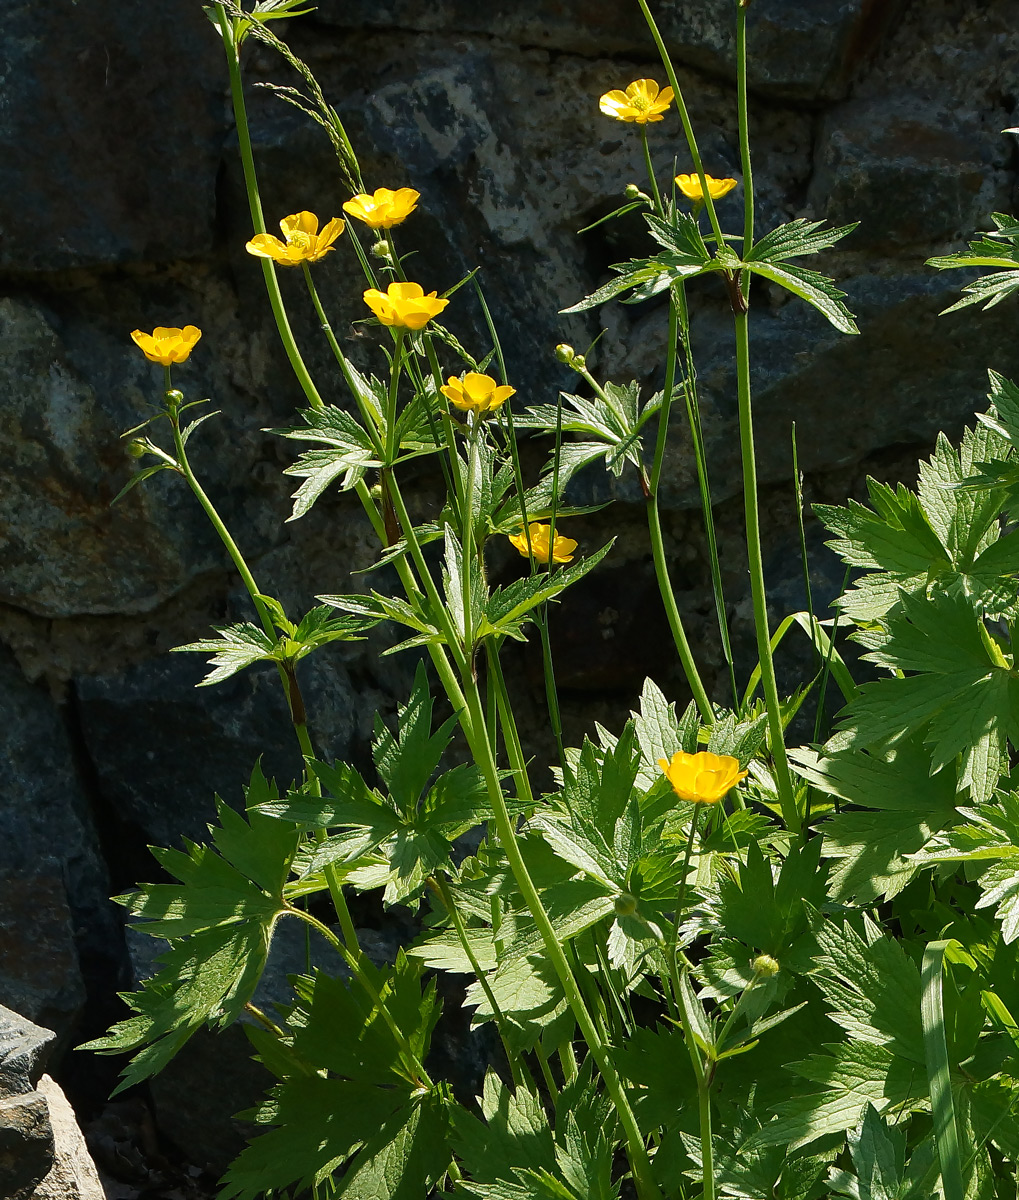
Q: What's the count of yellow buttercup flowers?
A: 9